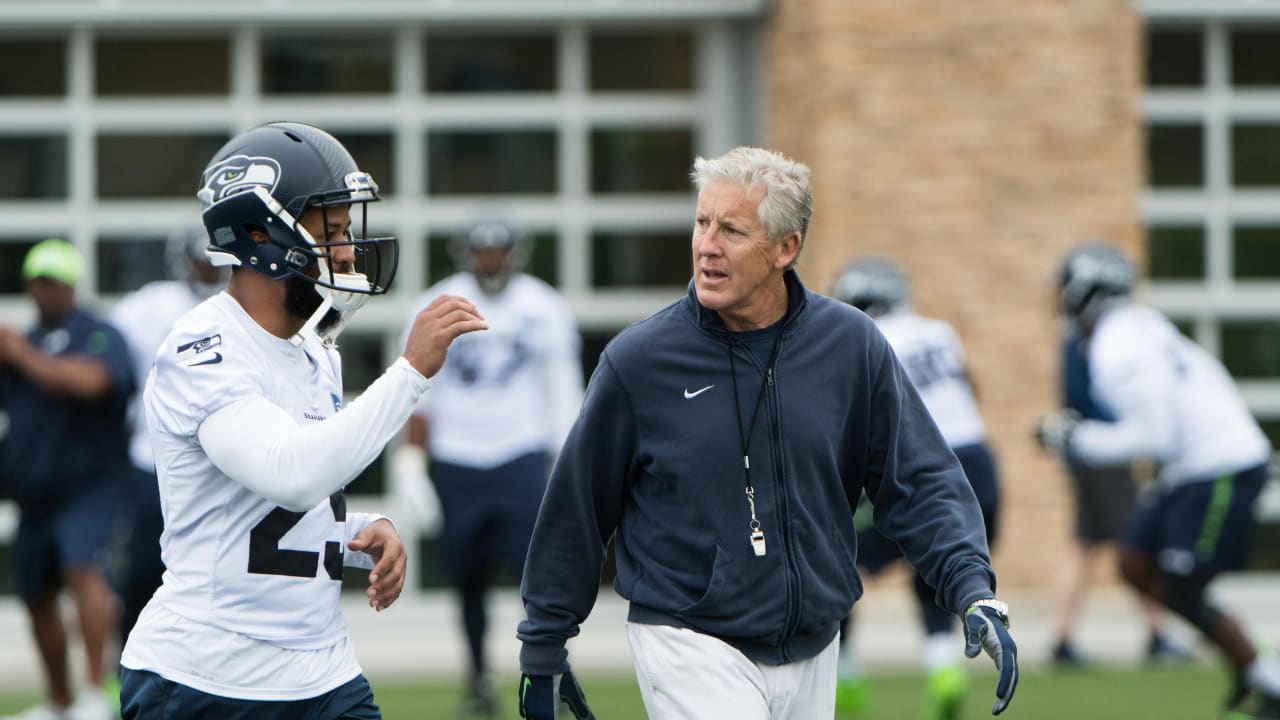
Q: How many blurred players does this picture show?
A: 4